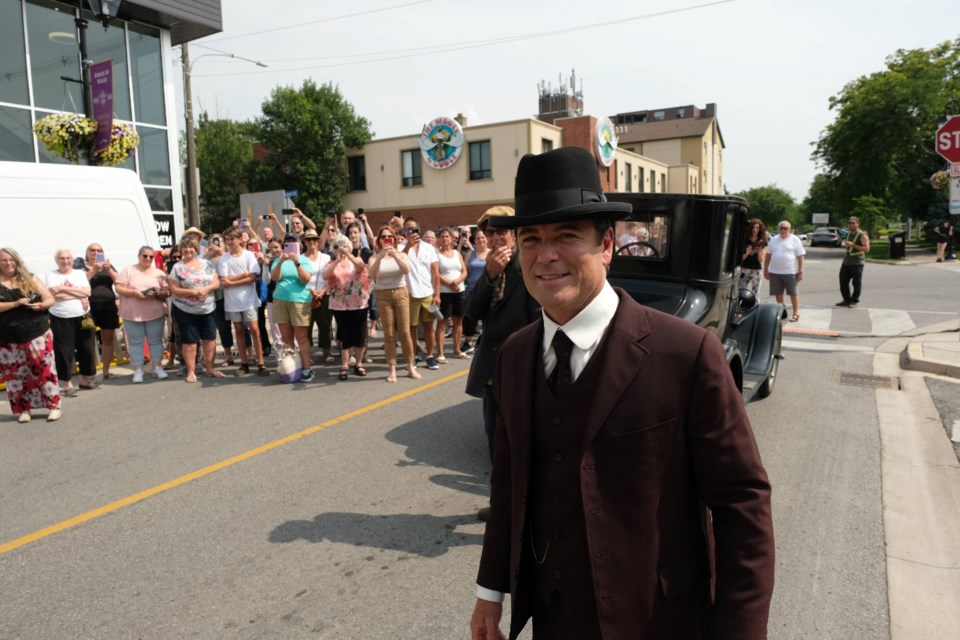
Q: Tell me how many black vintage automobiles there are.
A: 1